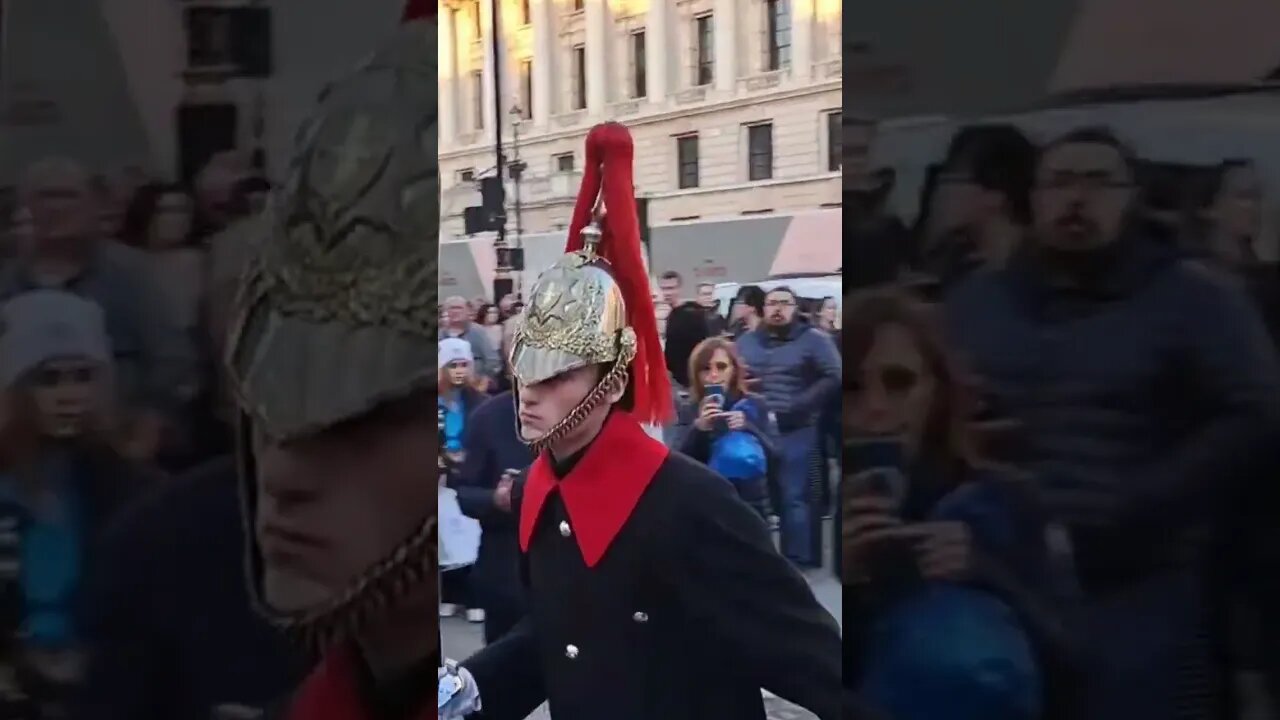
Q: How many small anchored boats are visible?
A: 0